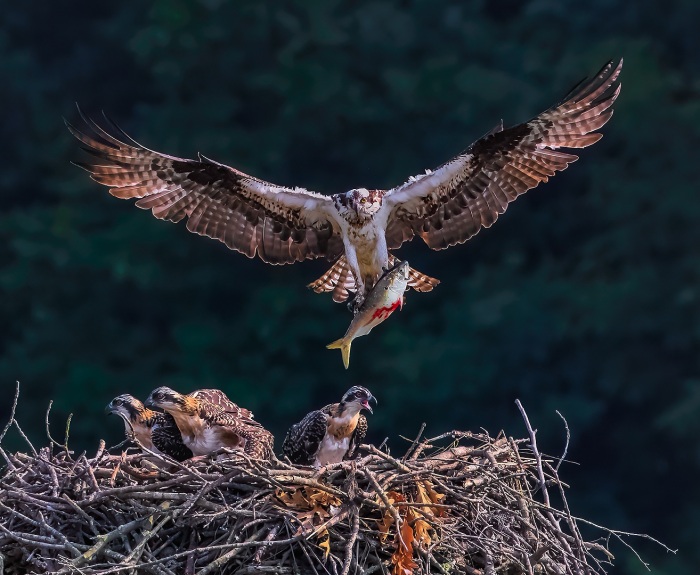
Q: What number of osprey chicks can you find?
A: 3